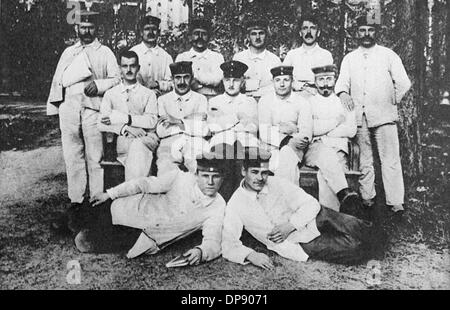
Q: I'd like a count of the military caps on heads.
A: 11